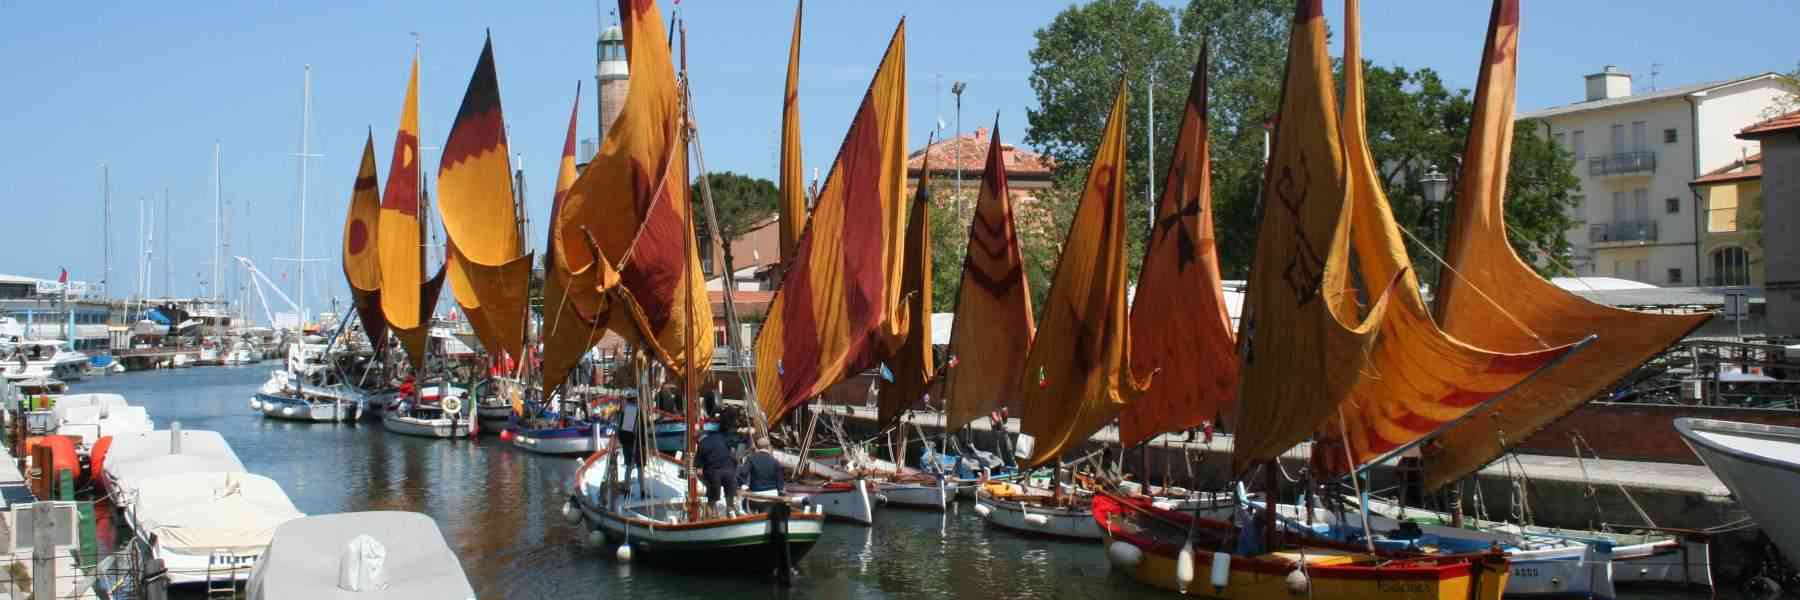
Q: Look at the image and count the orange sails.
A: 14